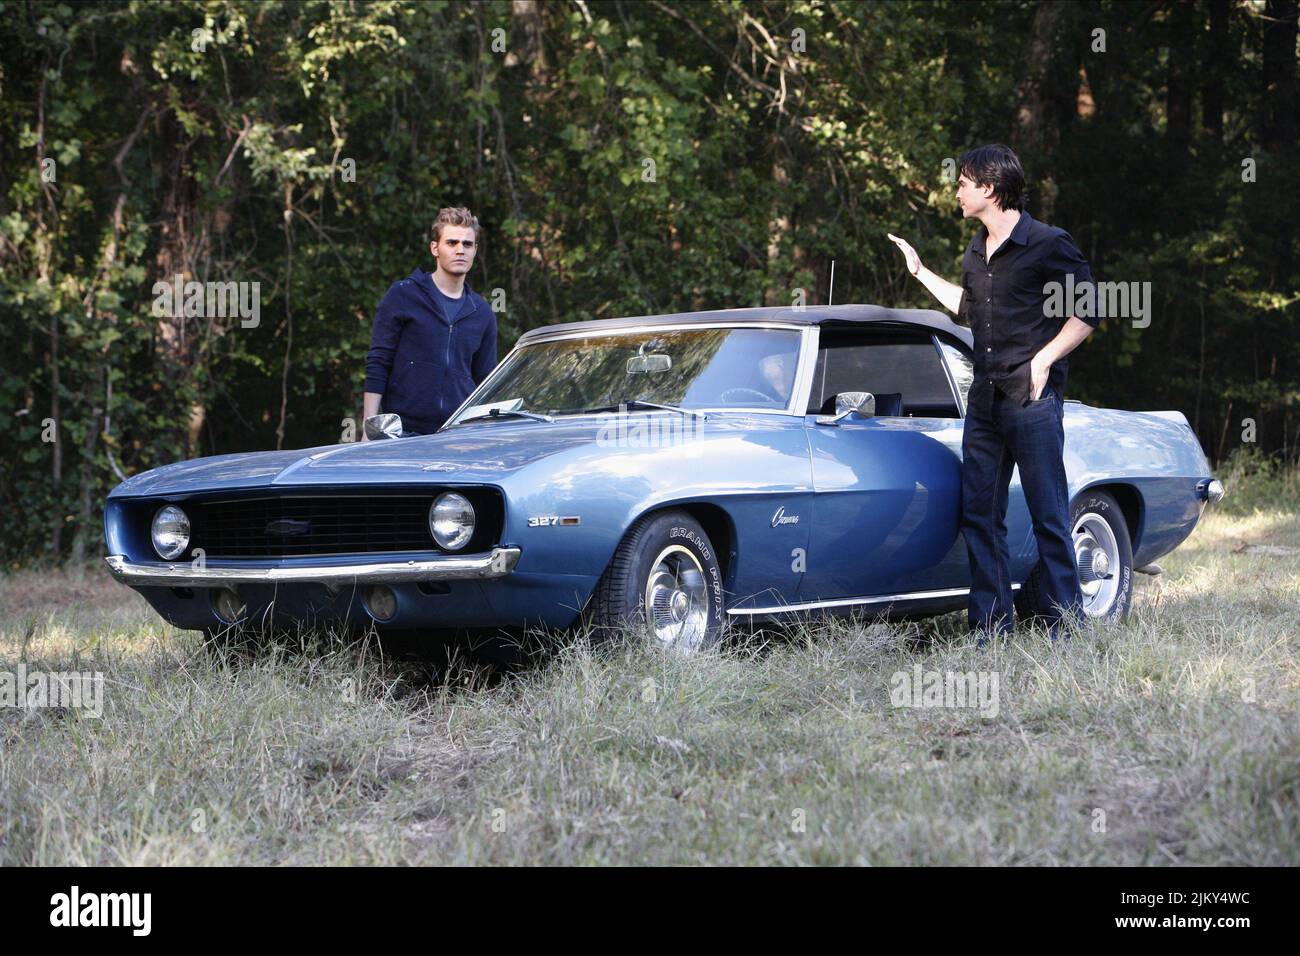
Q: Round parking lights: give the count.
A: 2